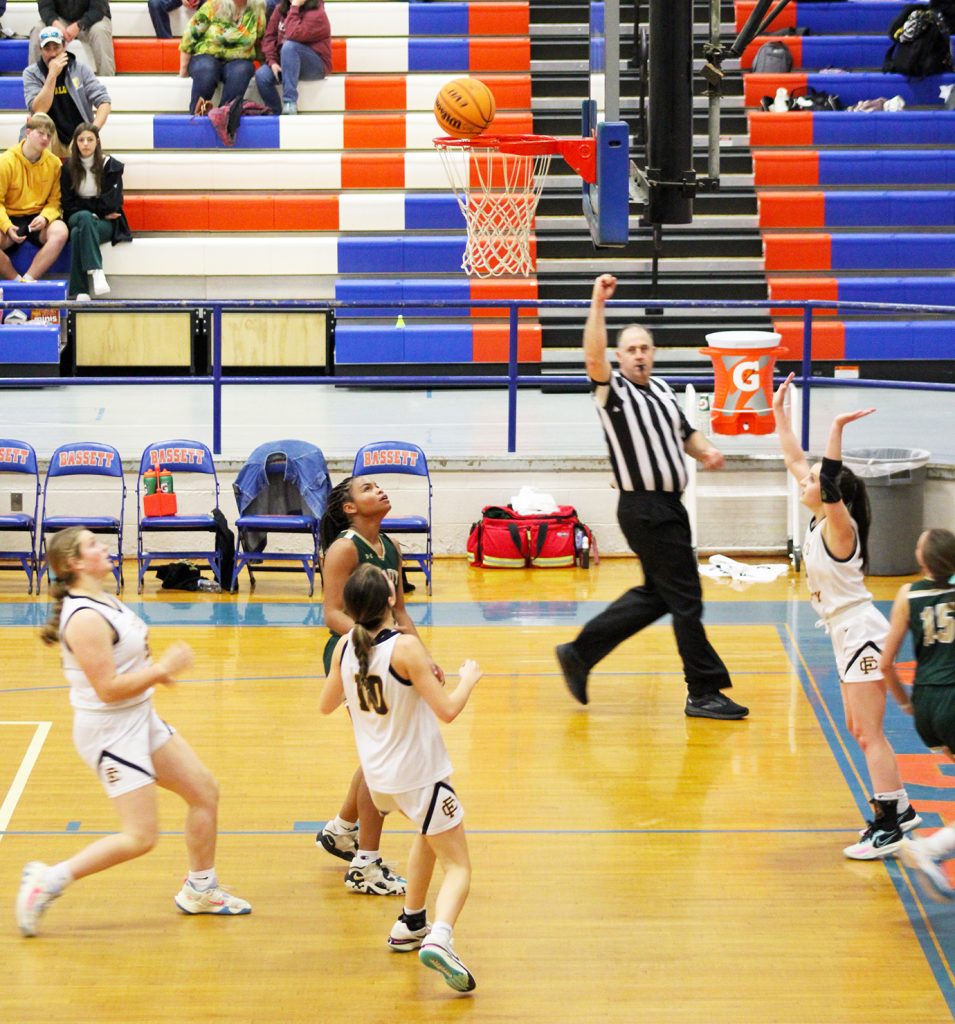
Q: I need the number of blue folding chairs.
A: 5